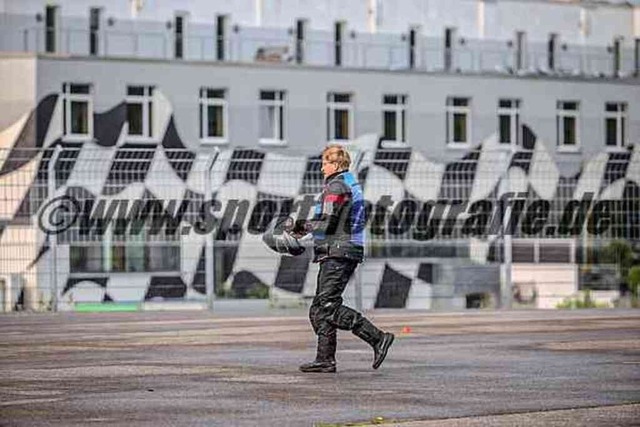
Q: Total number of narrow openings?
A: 12